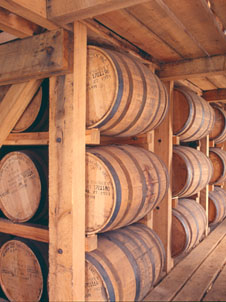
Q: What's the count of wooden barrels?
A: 12